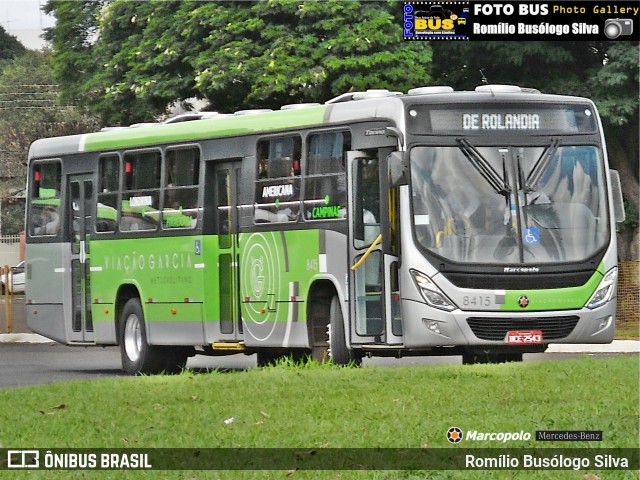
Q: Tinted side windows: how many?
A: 6